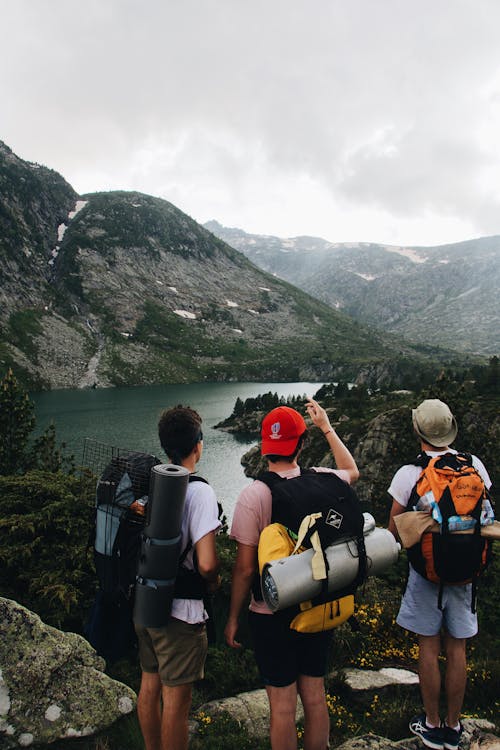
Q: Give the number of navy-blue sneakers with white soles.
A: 2